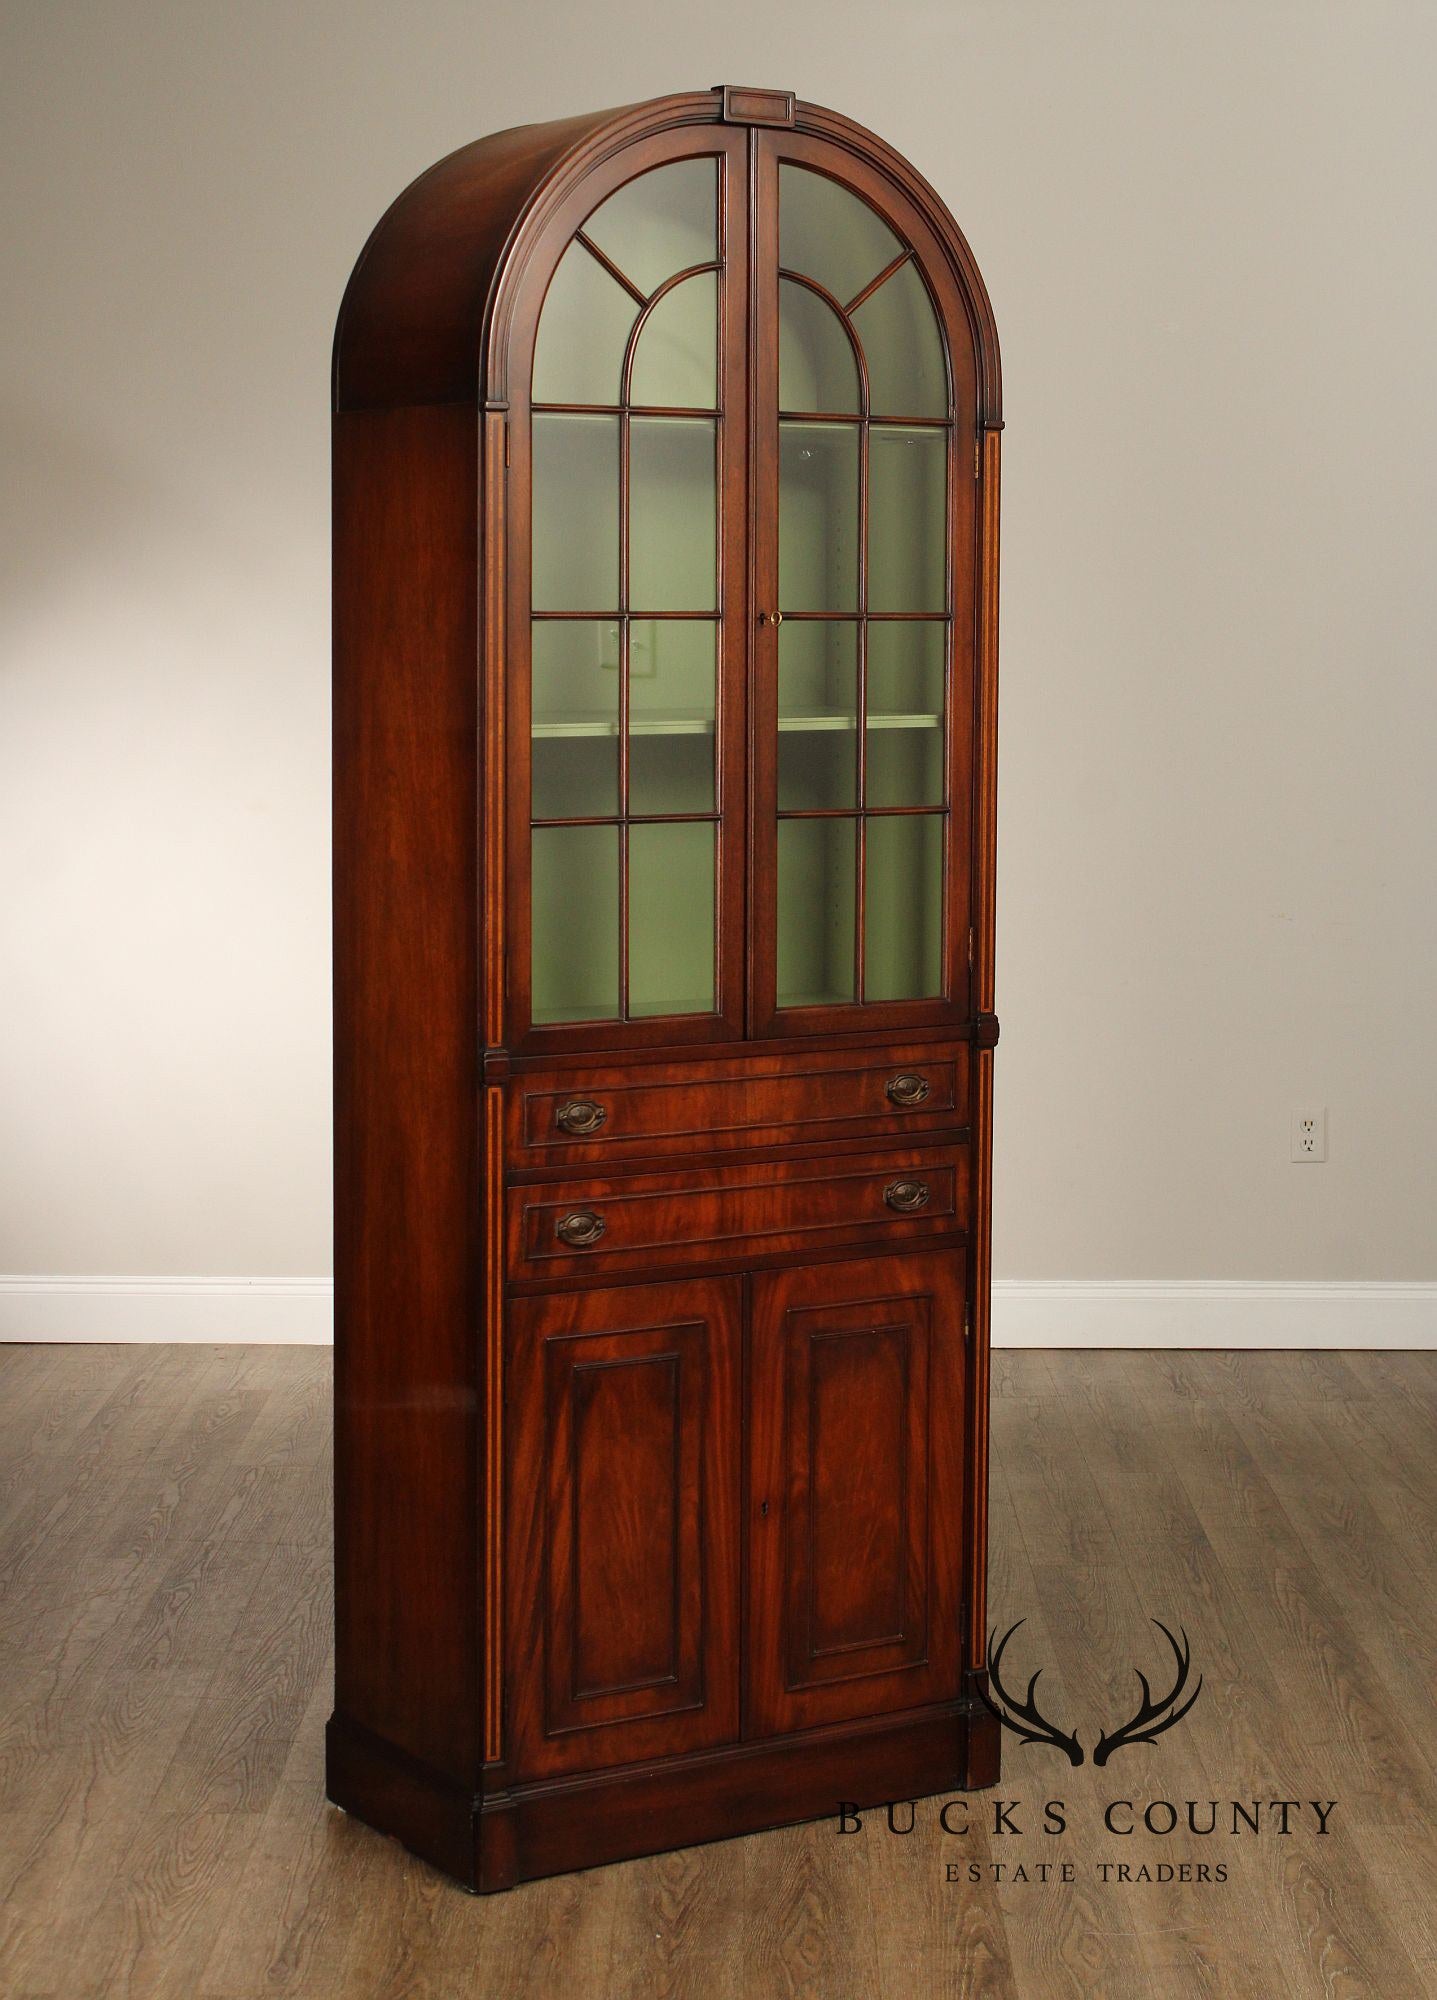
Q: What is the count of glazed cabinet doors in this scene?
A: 2